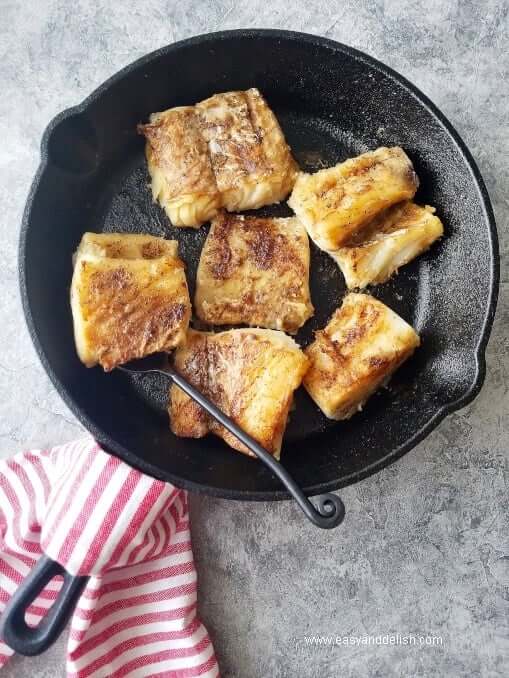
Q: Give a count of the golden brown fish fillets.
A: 6